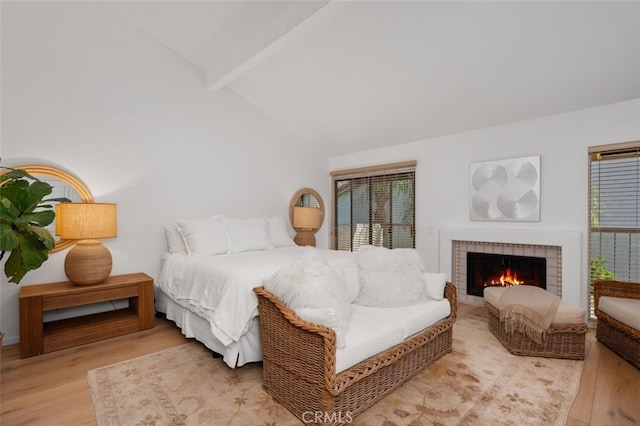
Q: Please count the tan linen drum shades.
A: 2